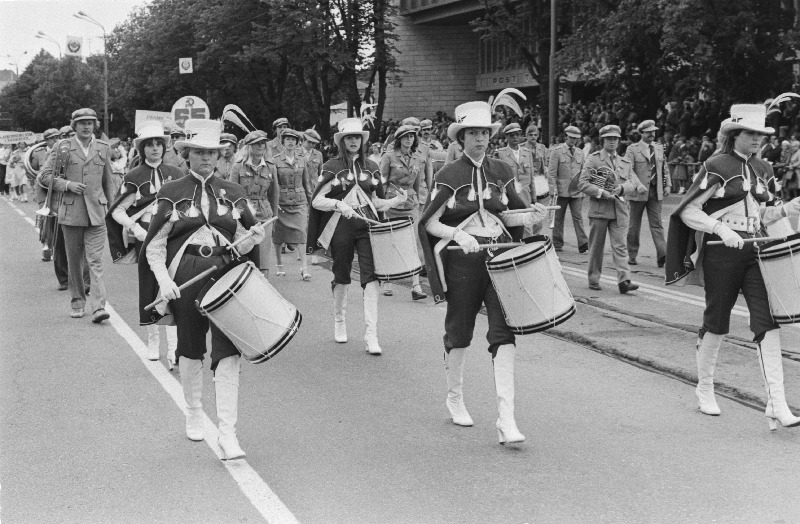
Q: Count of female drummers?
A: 5